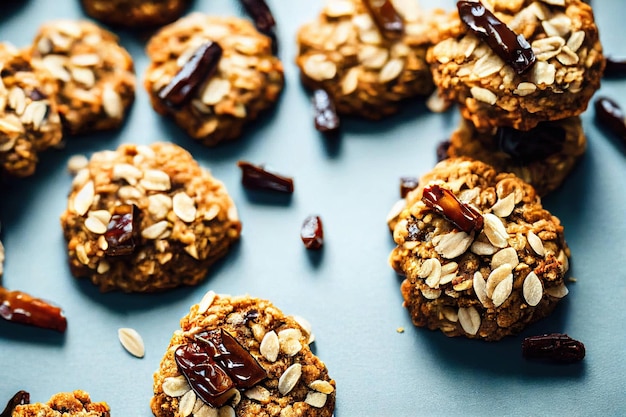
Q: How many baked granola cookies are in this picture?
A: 11